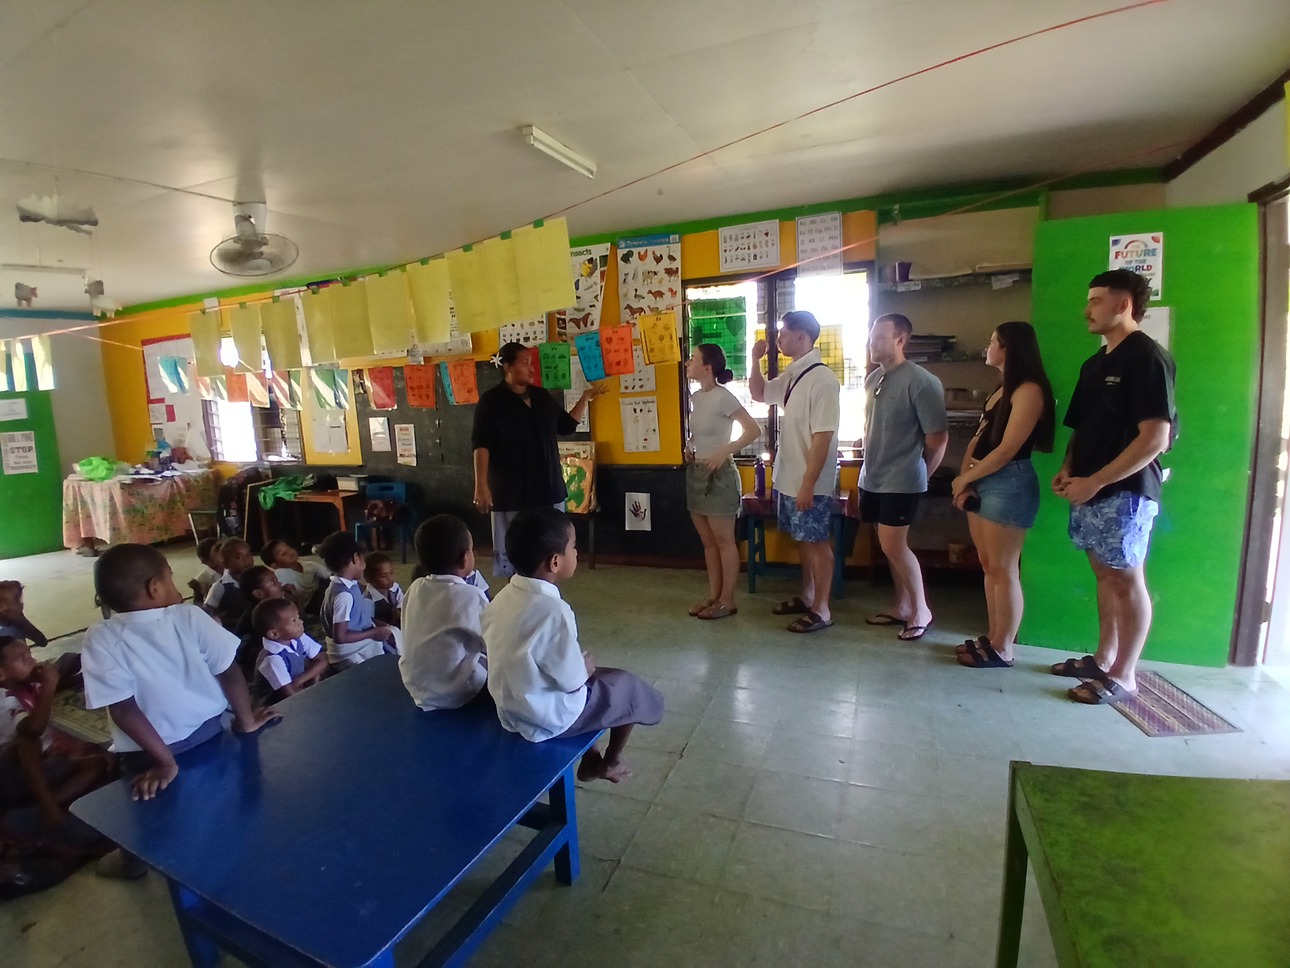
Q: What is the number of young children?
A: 13